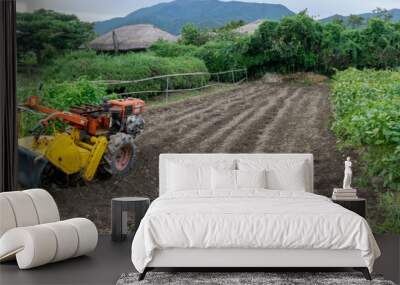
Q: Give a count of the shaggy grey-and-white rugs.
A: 1